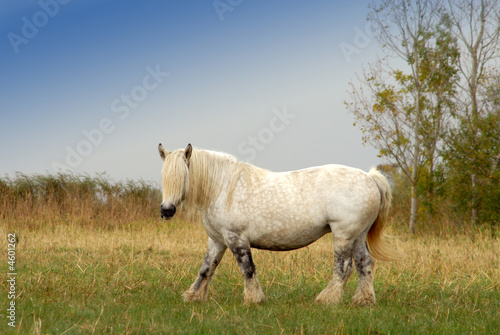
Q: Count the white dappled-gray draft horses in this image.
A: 1